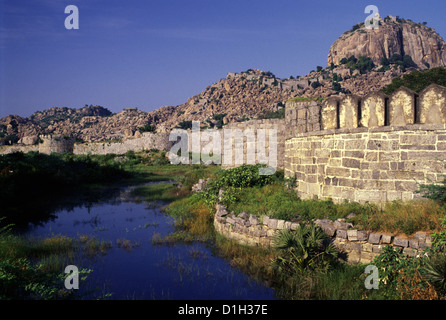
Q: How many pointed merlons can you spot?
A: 5